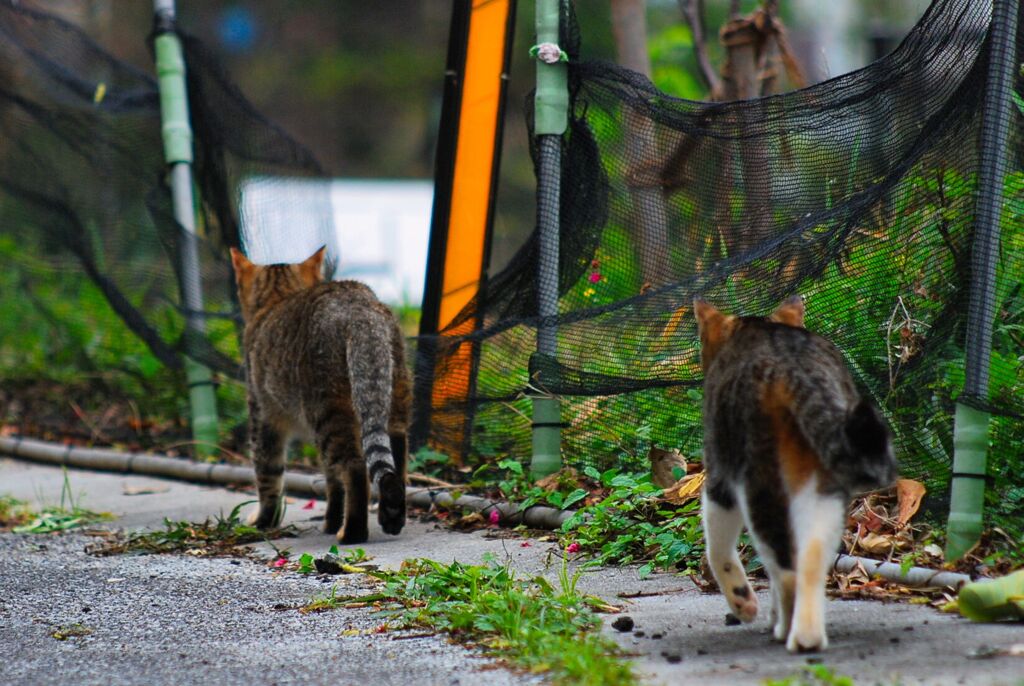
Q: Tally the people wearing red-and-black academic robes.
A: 0